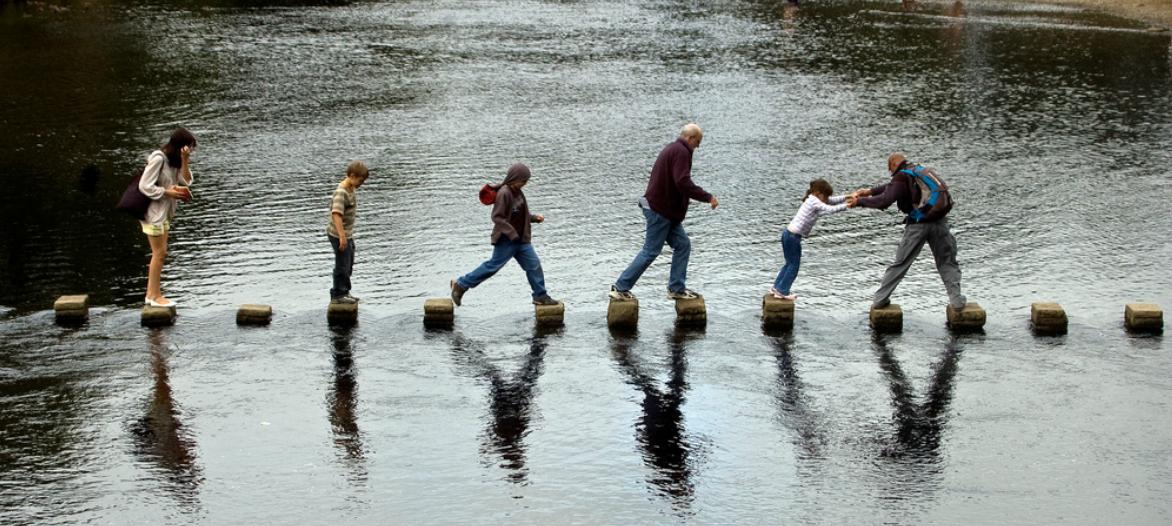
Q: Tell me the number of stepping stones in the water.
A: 13